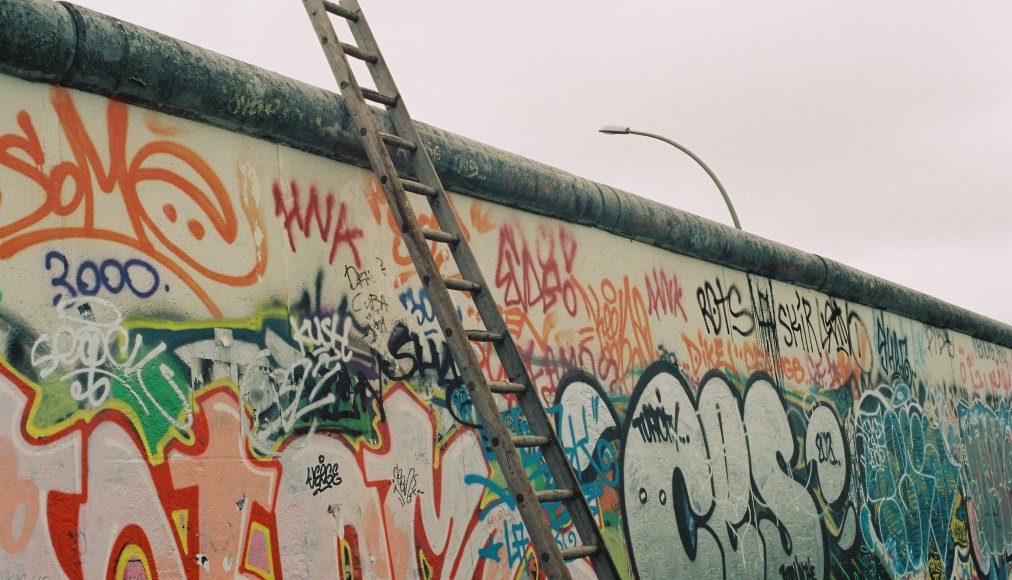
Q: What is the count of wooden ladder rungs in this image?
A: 12